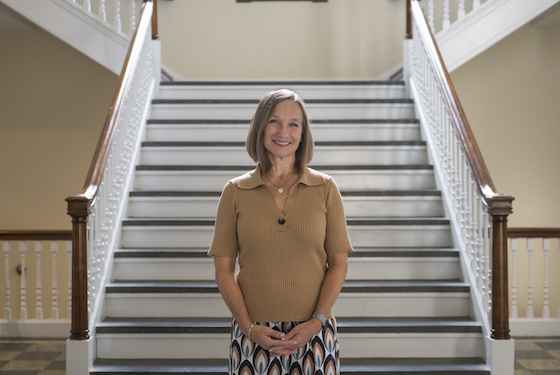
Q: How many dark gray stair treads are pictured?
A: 11